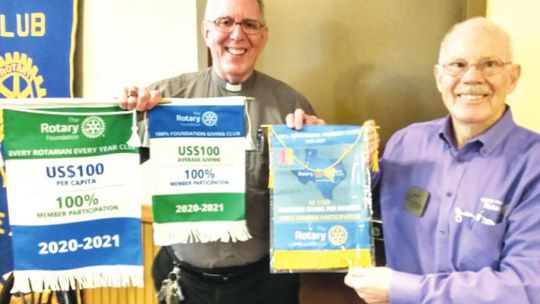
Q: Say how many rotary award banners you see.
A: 3